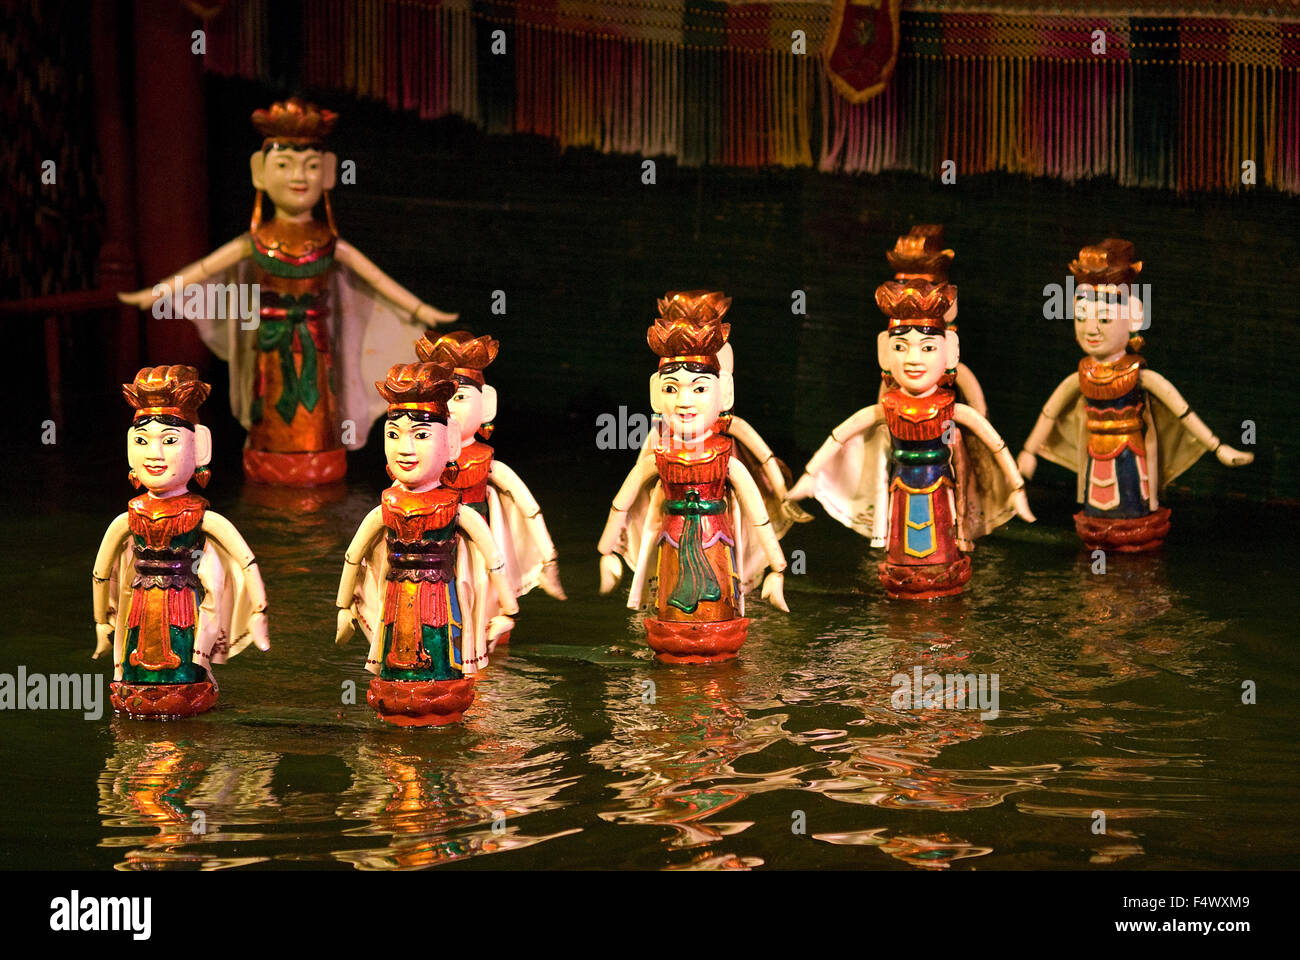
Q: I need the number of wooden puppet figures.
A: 9